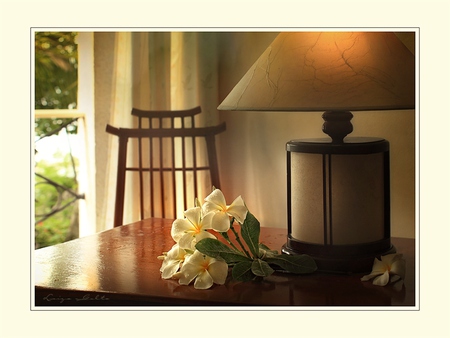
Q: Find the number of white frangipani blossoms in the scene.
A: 5